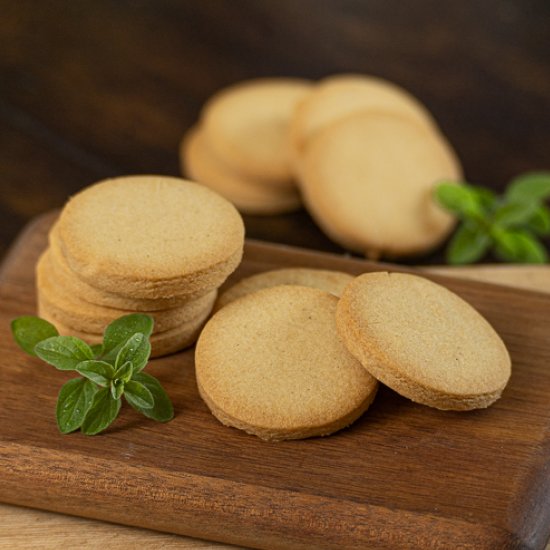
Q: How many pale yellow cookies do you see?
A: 11